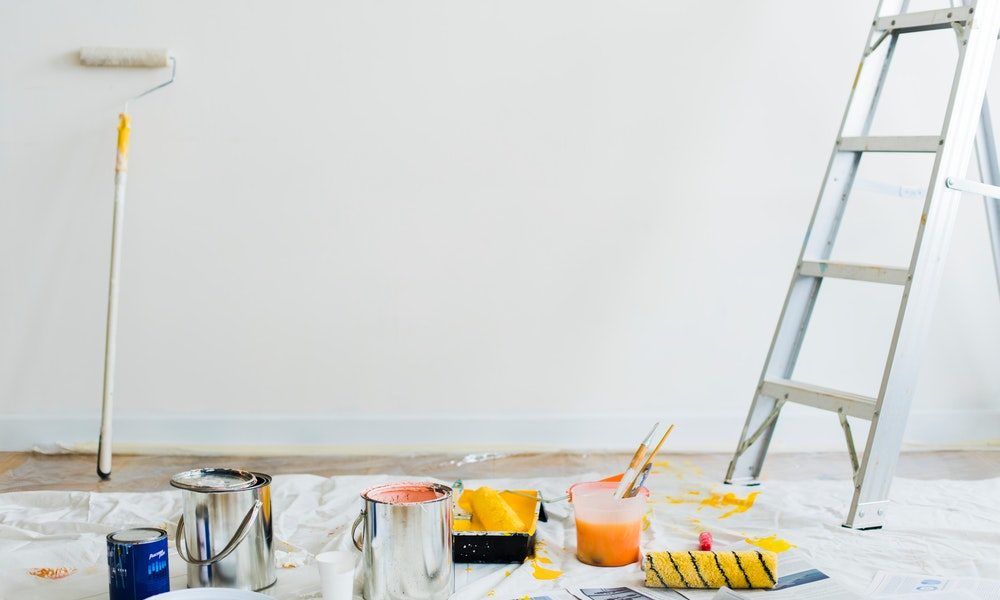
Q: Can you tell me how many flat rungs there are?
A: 4